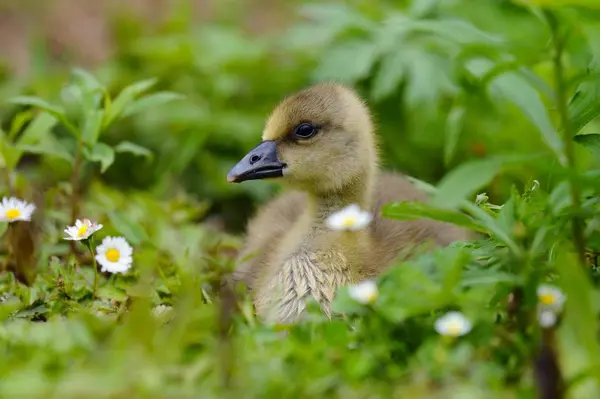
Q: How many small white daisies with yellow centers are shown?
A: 7